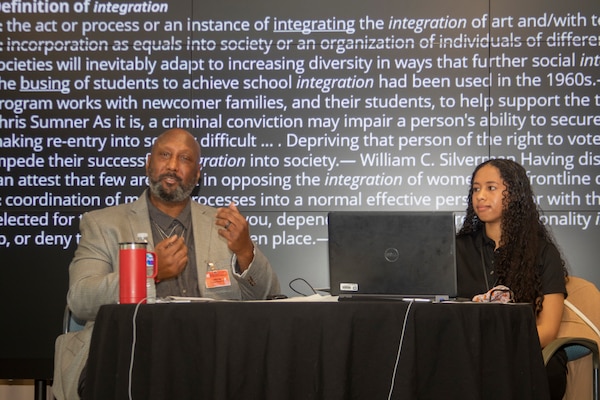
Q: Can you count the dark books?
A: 0